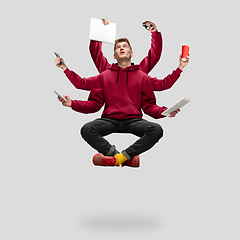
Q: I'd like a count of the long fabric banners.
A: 0